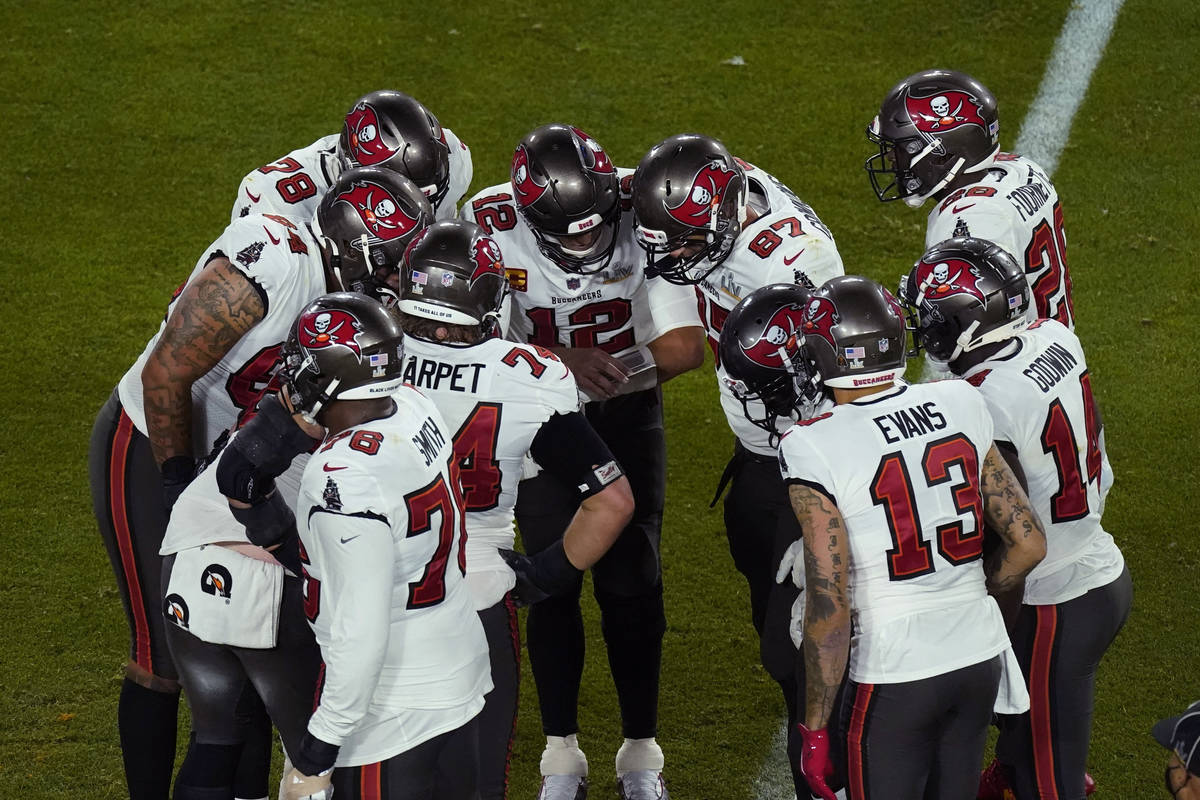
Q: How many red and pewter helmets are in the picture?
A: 10